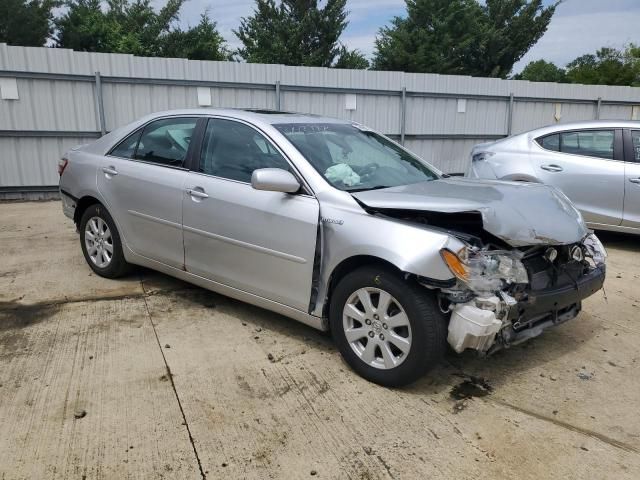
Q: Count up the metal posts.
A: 5